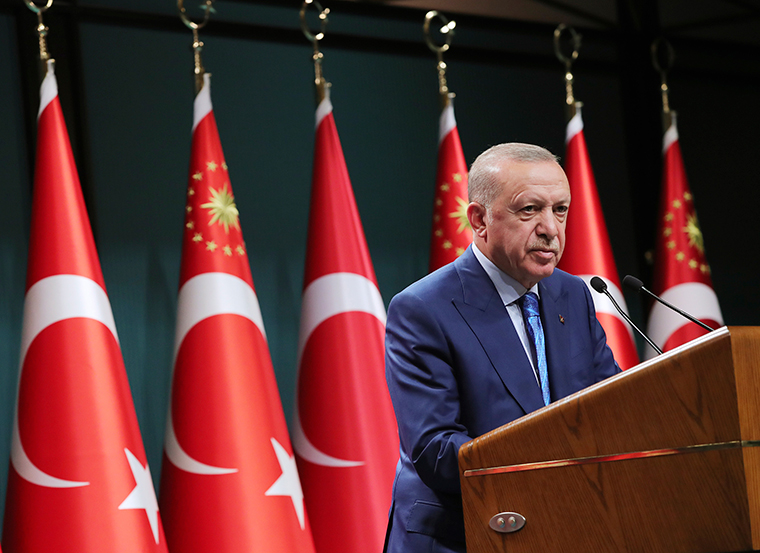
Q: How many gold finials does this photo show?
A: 6